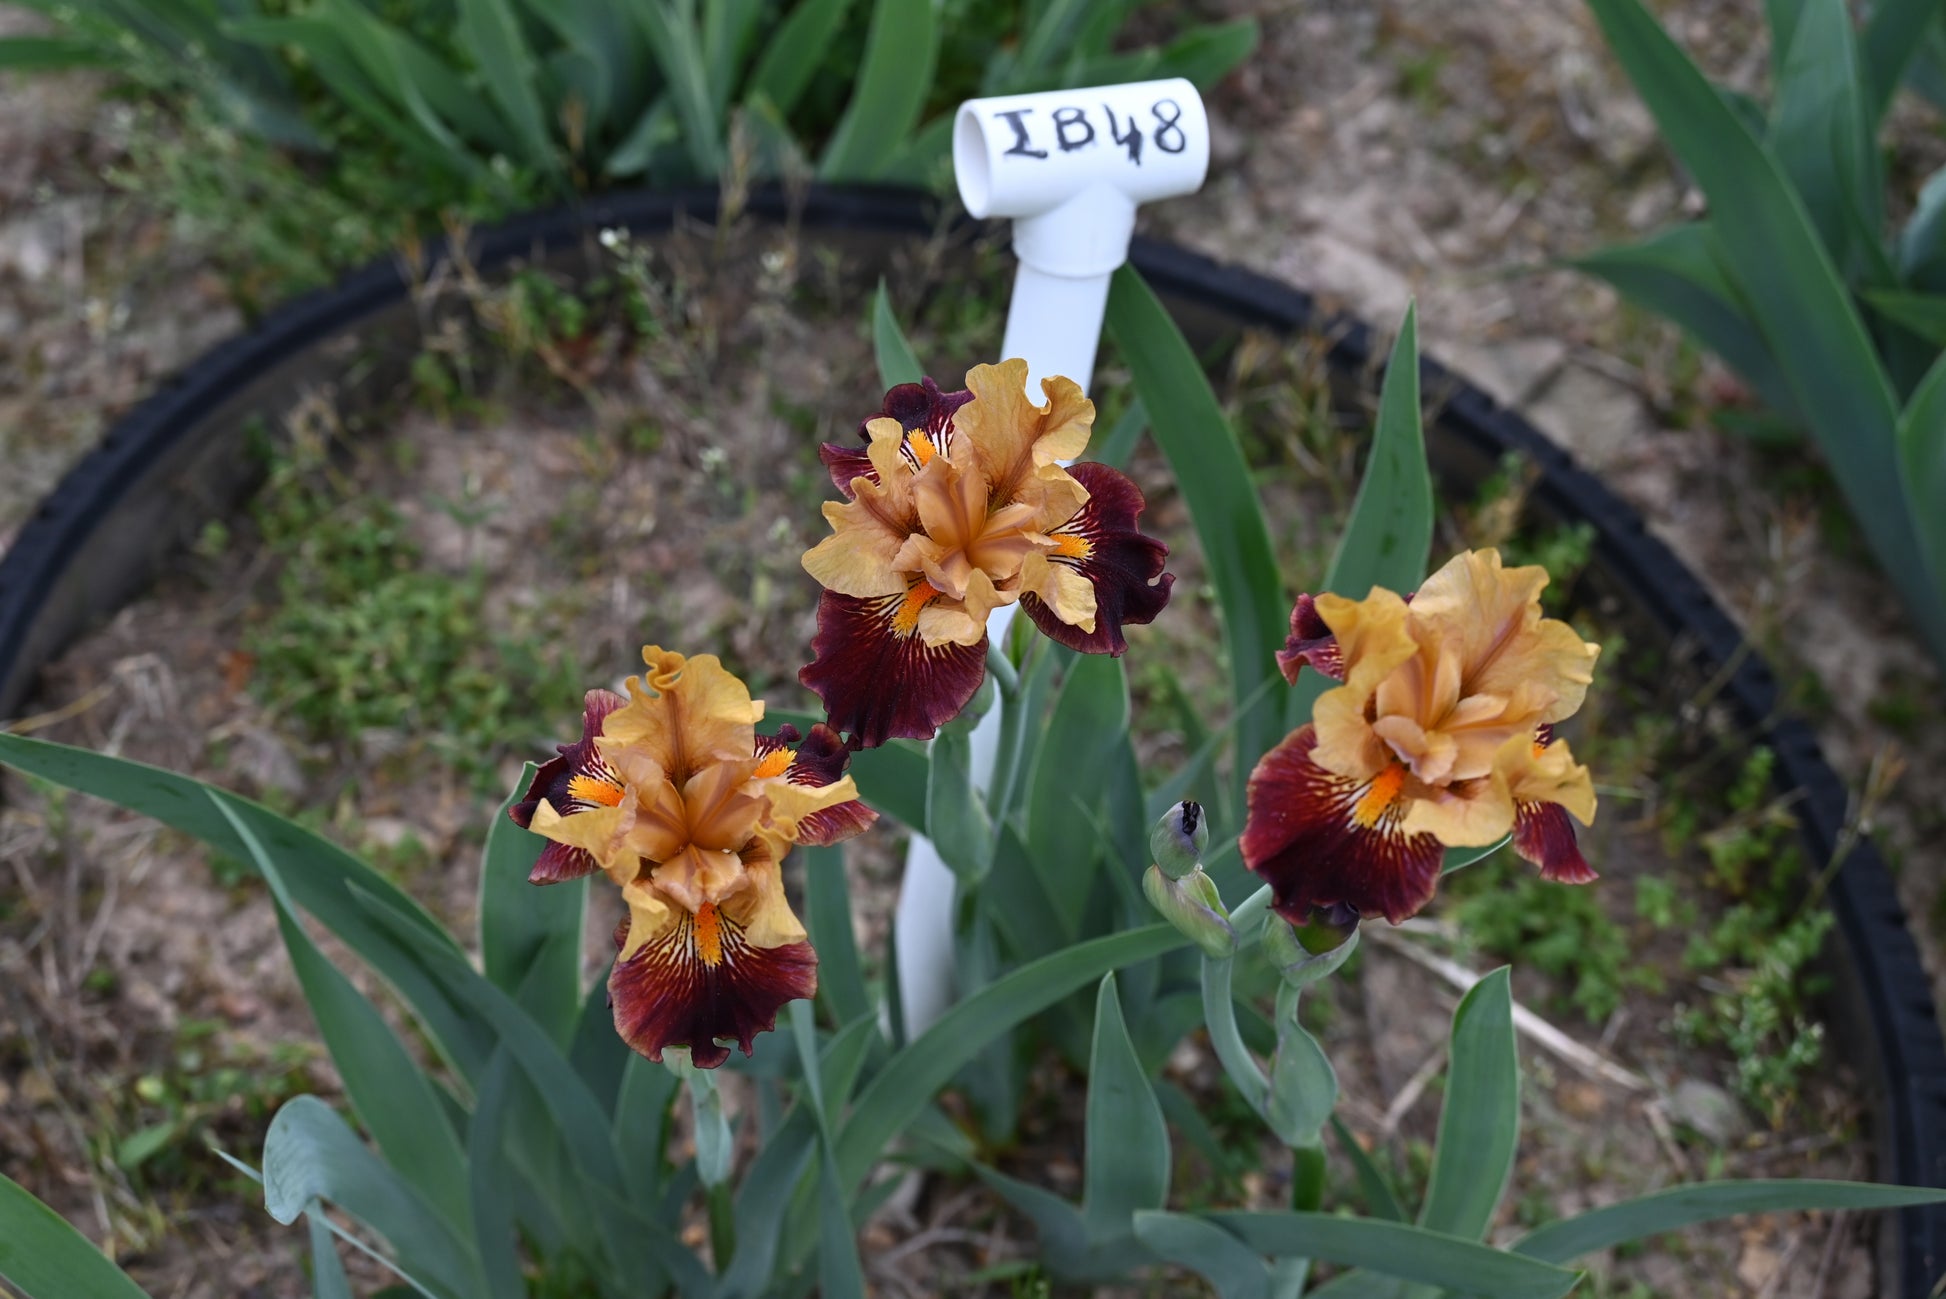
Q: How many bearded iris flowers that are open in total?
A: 3